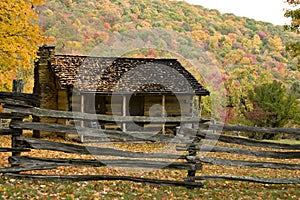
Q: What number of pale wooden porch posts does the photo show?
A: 3